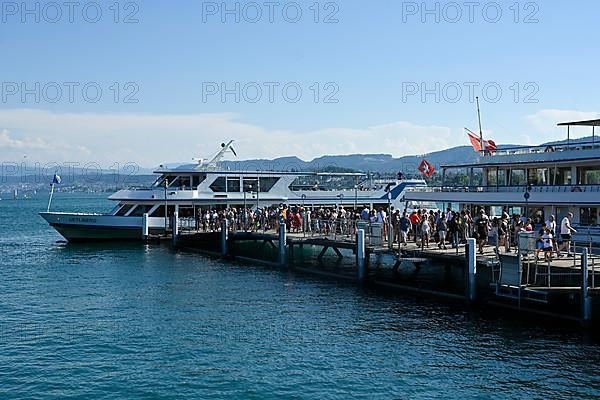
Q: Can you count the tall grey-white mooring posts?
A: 7